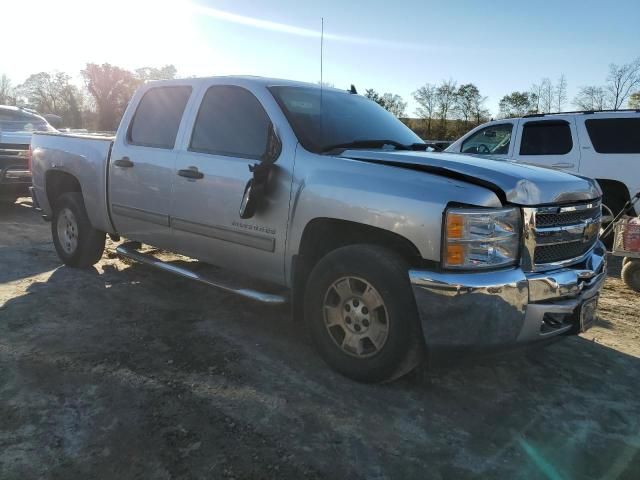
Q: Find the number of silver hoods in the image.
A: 1